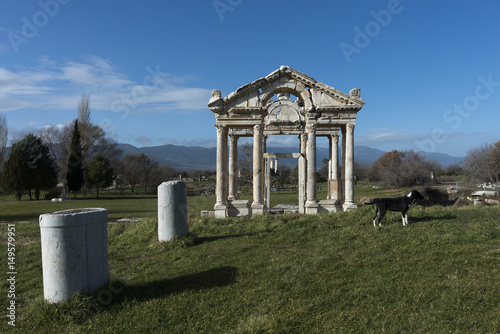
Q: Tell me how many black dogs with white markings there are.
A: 1